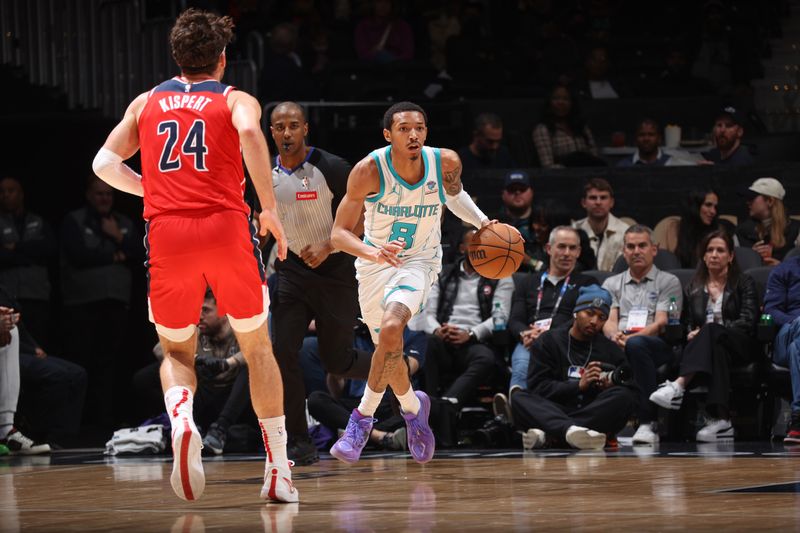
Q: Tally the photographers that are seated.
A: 1